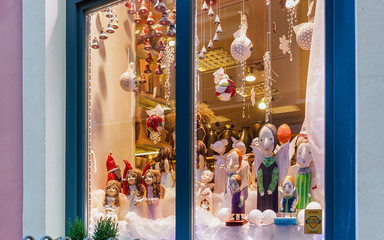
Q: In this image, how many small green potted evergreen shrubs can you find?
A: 2